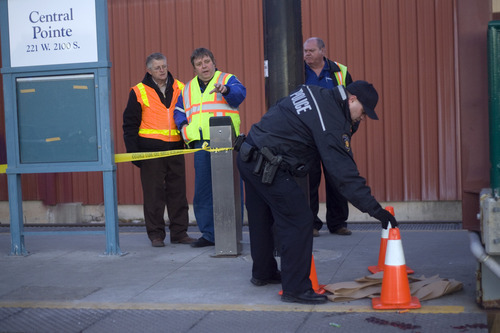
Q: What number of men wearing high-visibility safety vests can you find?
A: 3